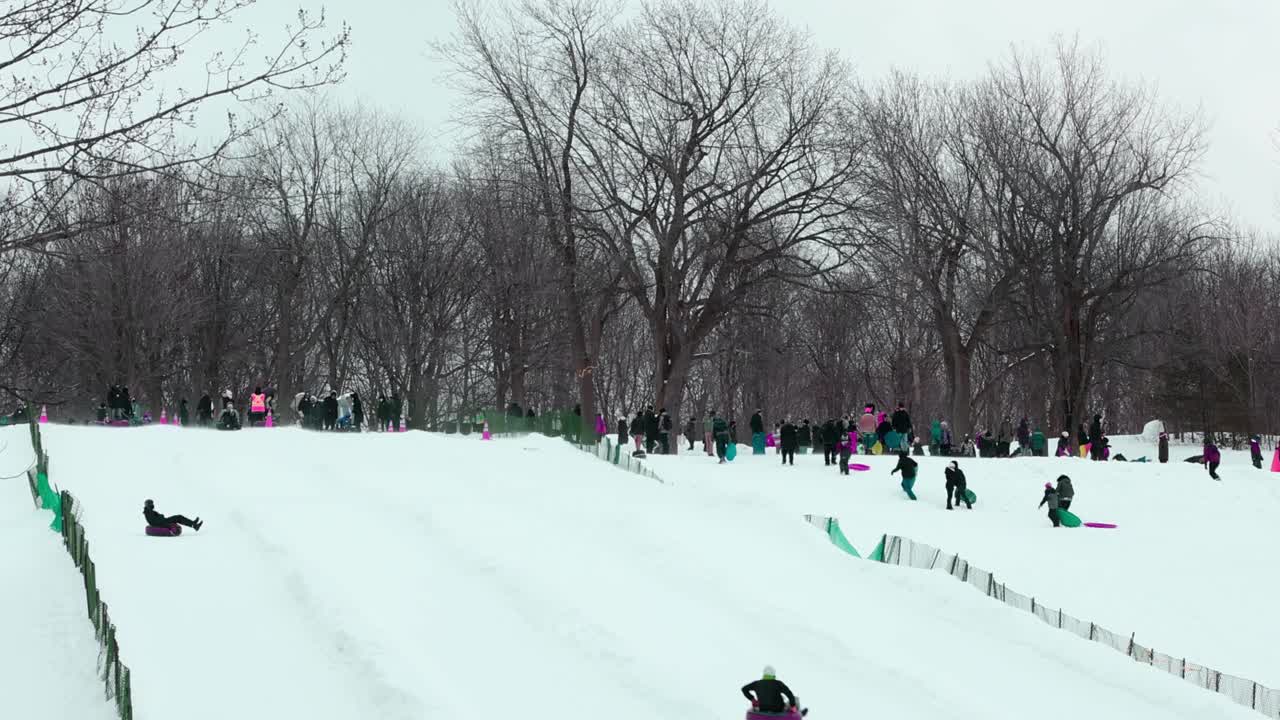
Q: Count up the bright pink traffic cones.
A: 7